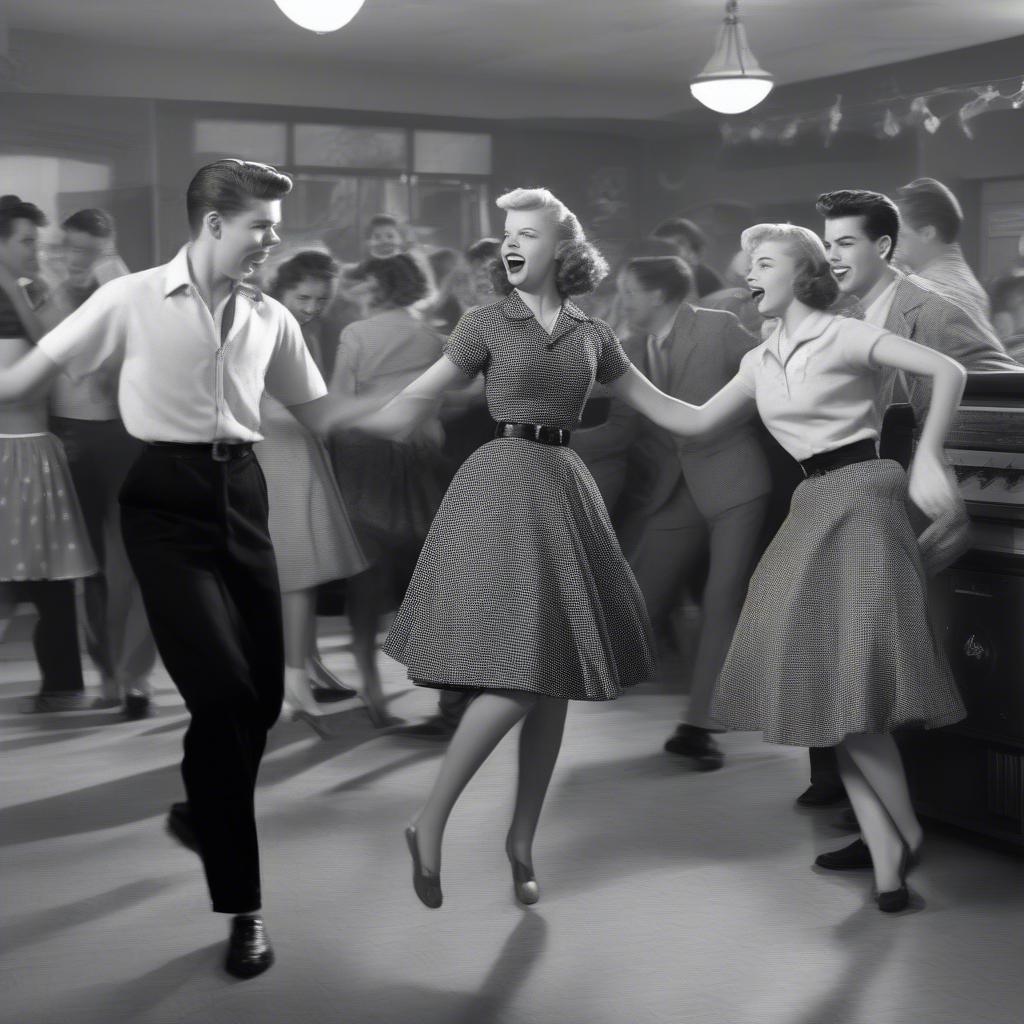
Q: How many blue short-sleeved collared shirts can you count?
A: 0